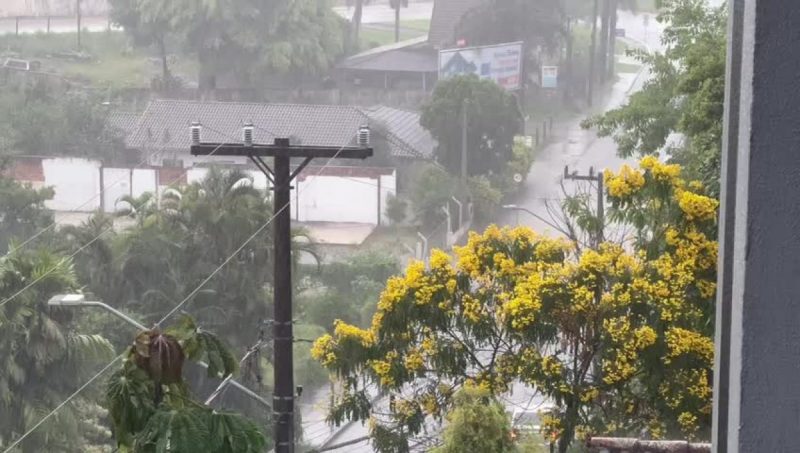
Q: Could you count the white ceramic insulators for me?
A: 3